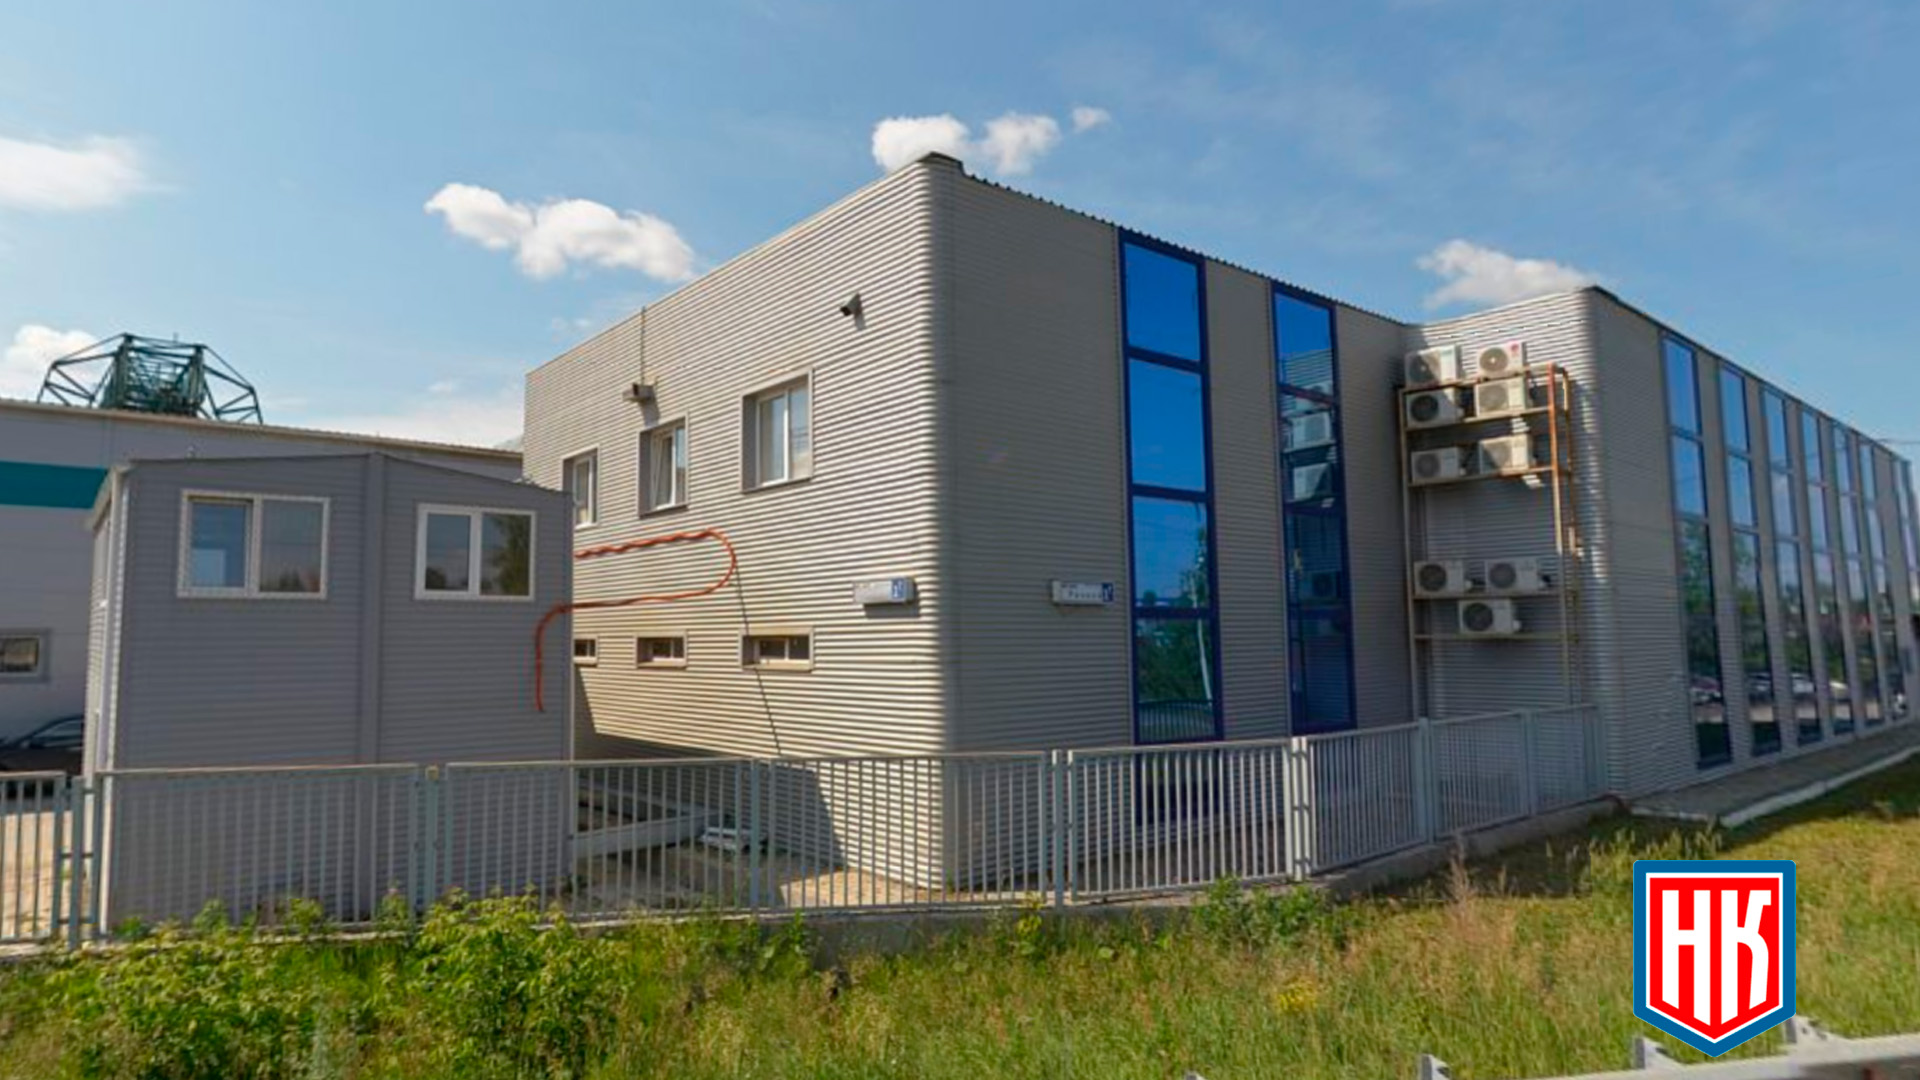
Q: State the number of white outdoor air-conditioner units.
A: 9